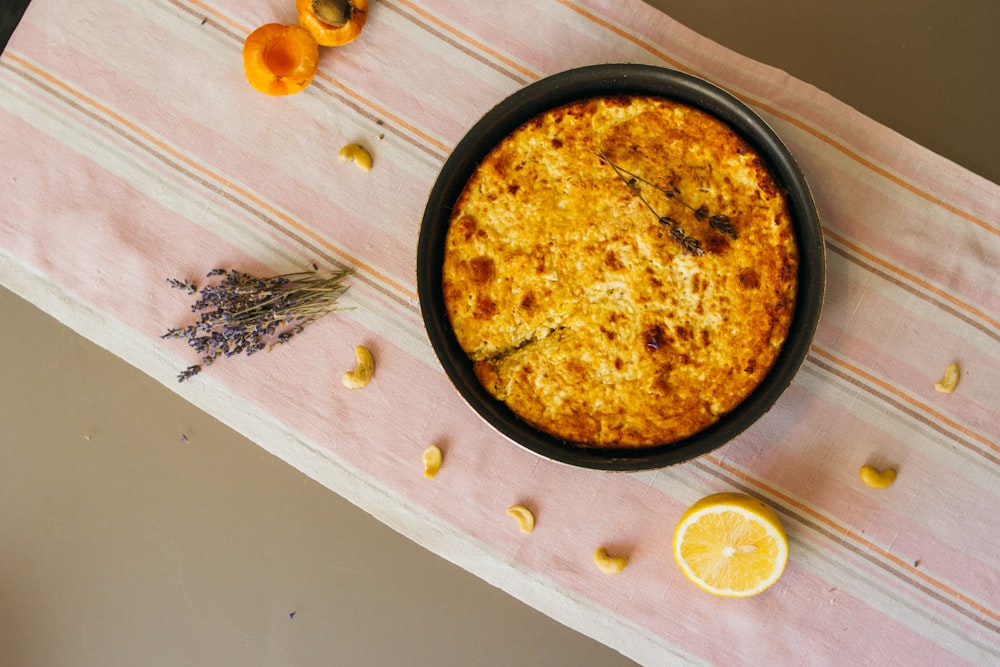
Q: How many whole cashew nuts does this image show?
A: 7